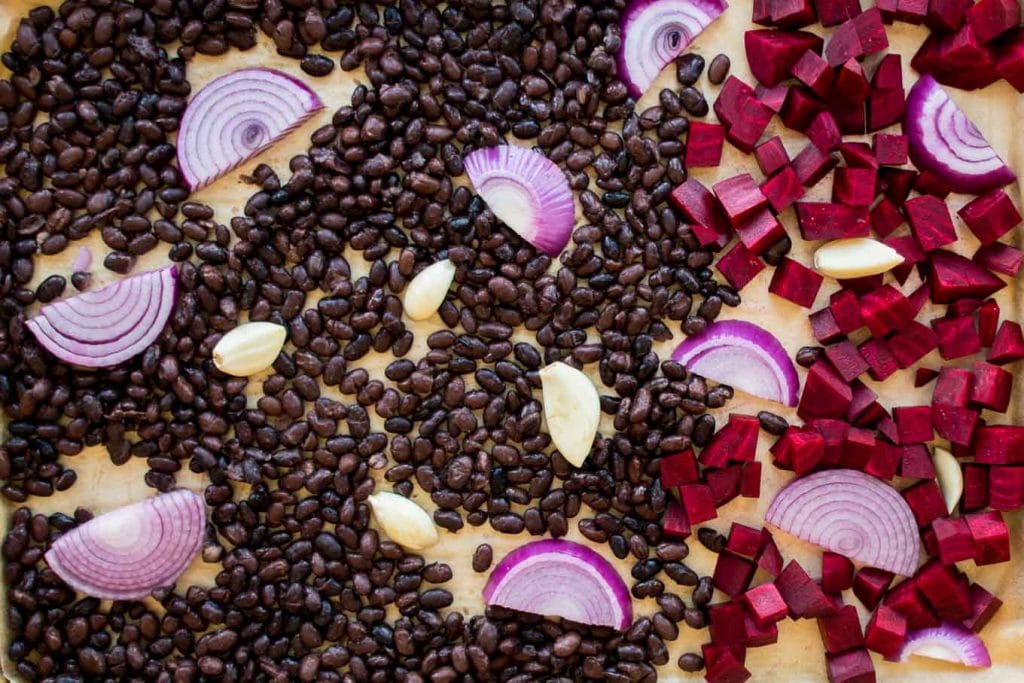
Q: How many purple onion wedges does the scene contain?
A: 10